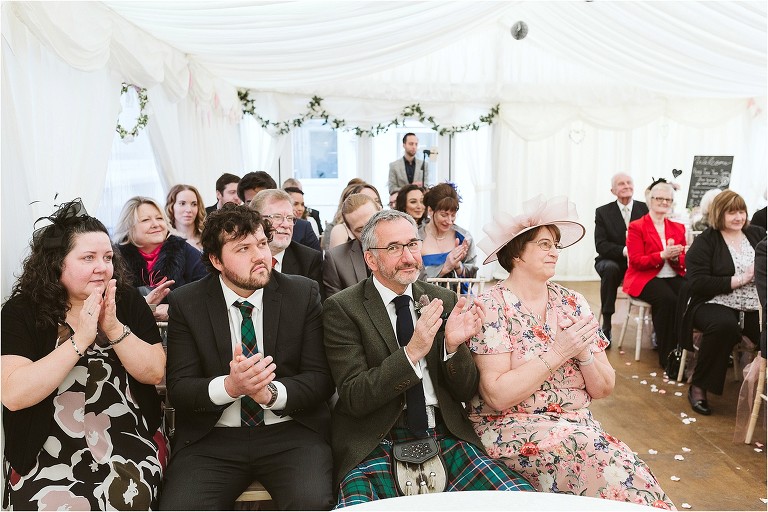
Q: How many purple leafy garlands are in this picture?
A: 0